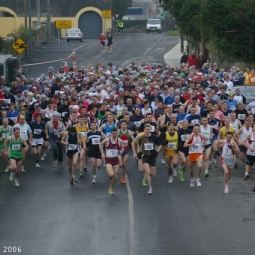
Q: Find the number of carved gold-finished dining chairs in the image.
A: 0